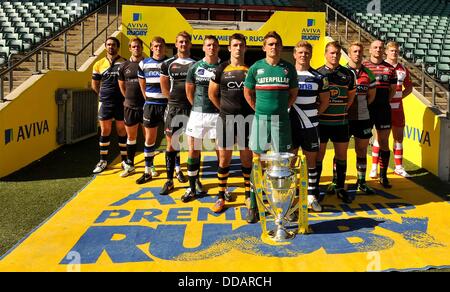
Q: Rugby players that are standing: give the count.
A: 12